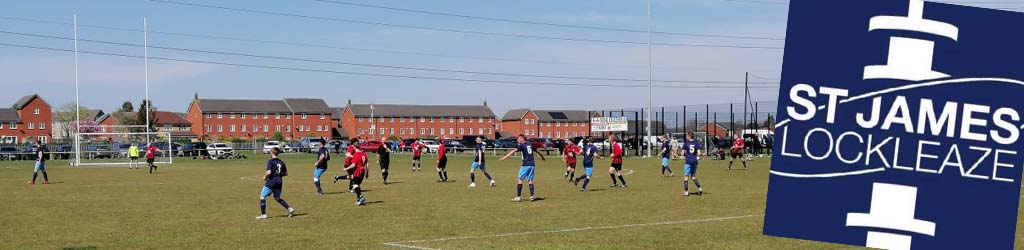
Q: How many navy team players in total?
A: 8